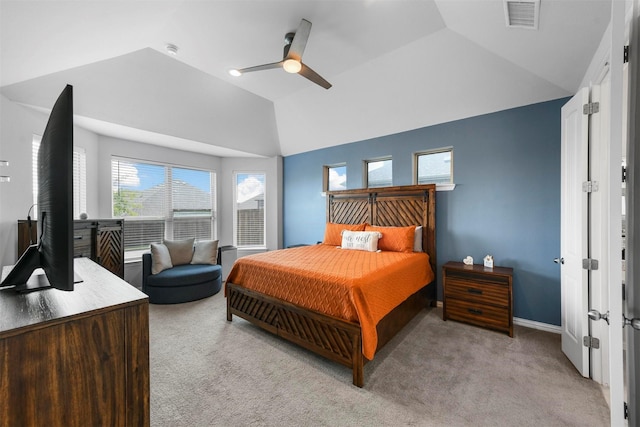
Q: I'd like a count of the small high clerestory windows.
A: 3